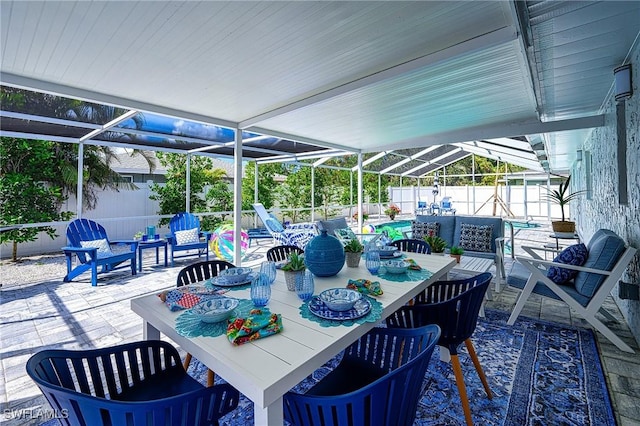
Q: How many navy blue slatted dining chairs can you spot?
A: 6